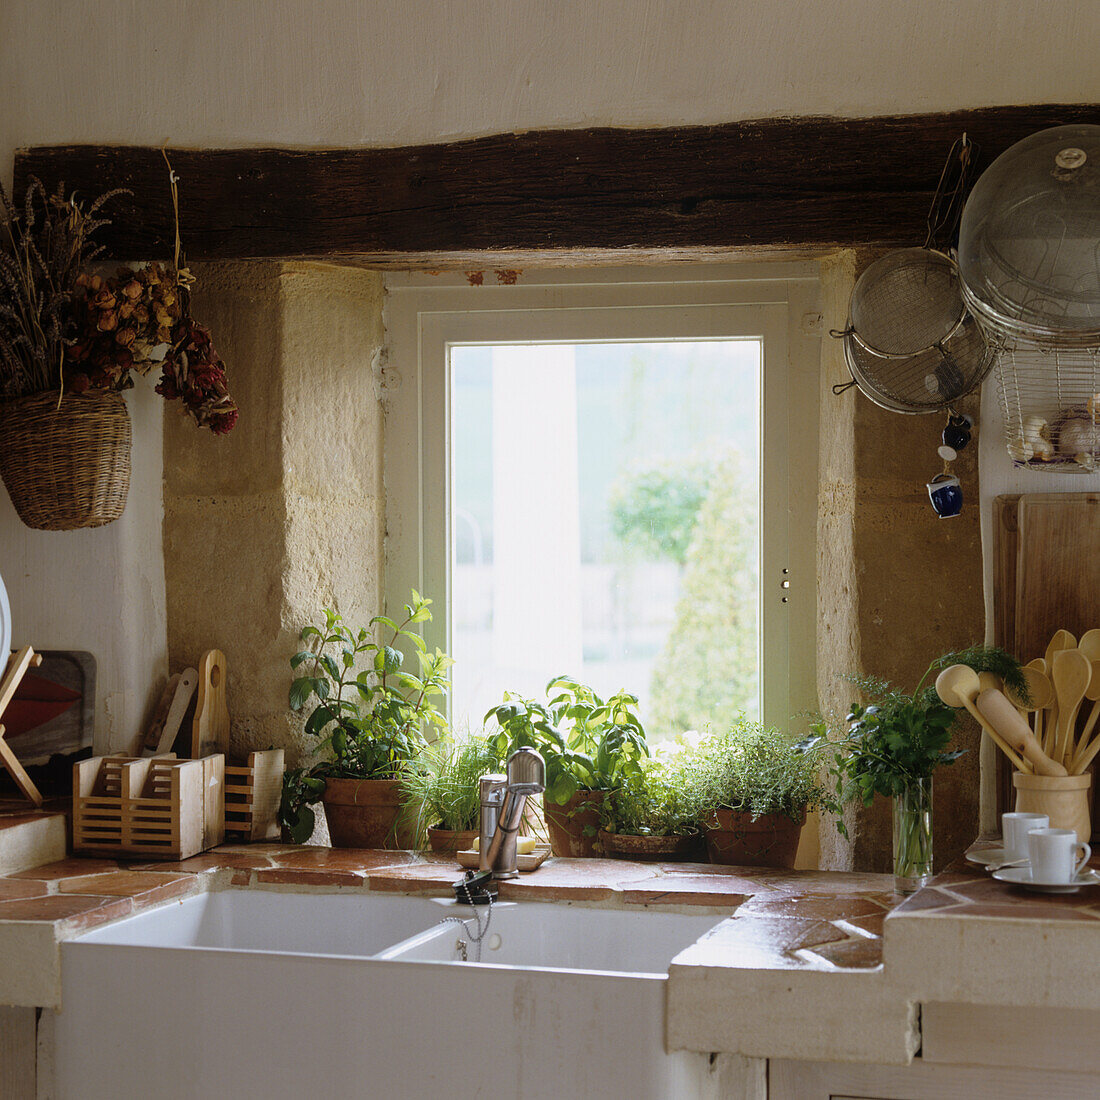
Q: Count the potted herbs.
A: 5